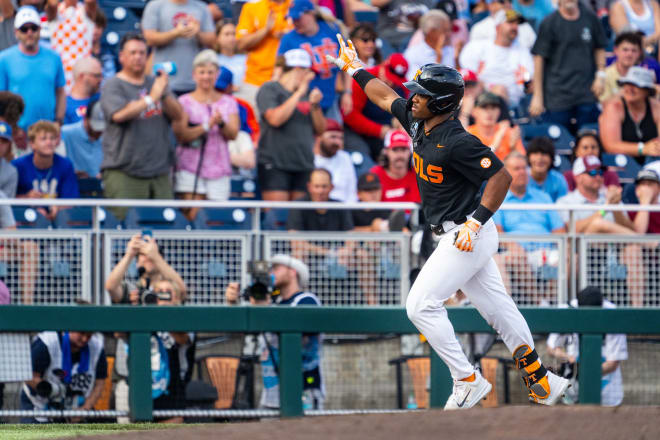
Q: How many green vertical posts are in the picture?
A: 4